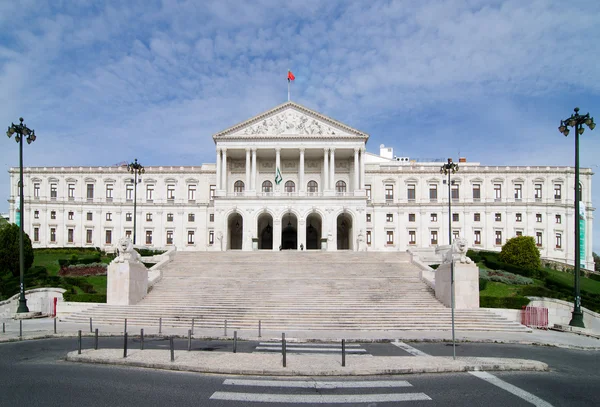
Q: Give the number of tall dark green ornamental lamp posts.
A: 4